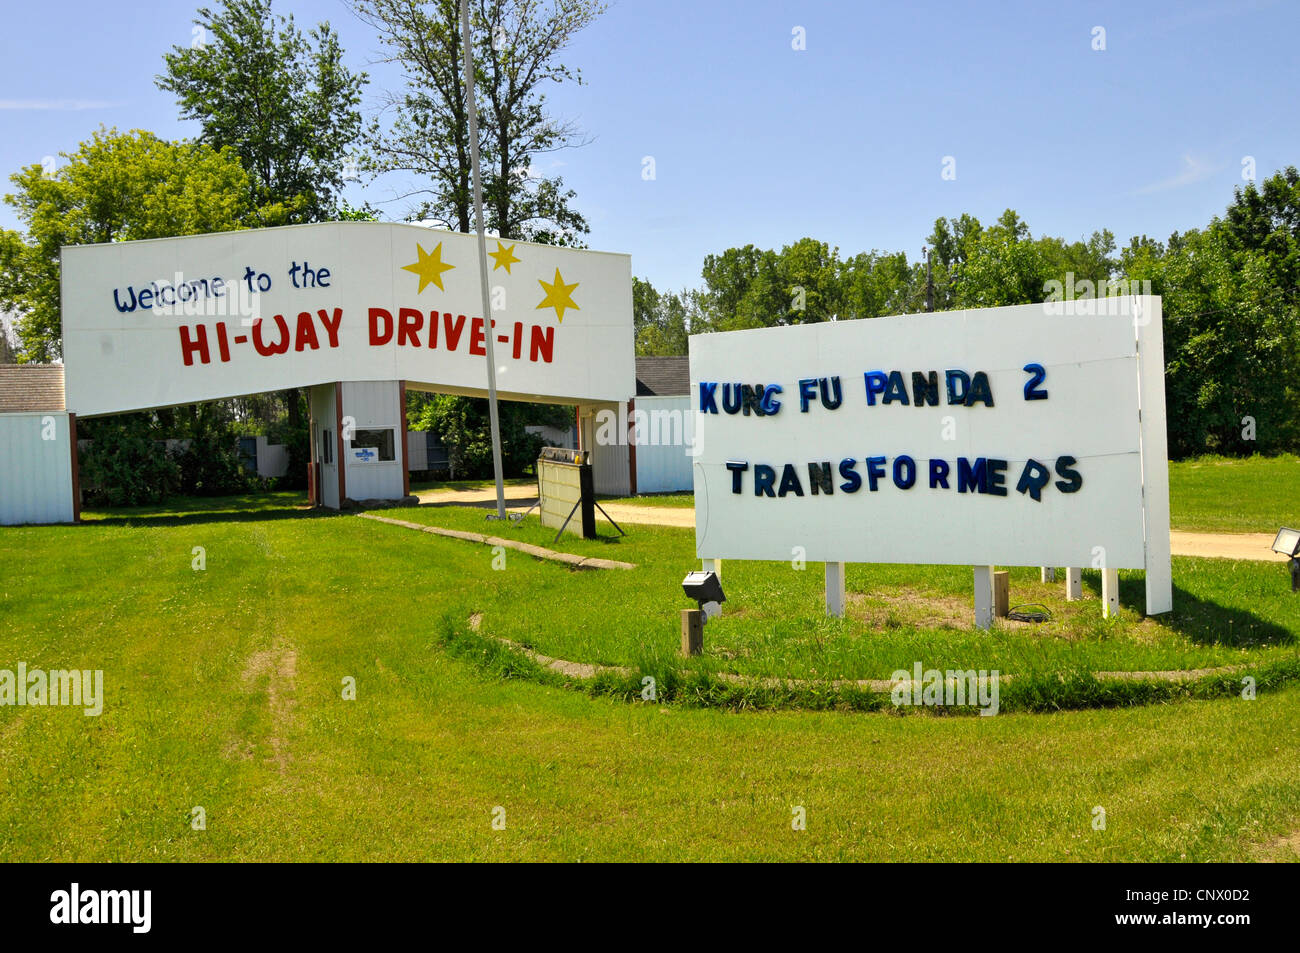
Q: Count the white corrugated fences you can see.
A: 2